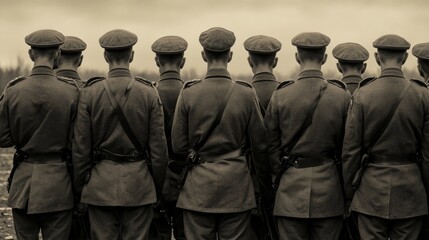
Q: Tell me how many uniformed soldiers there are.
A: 10